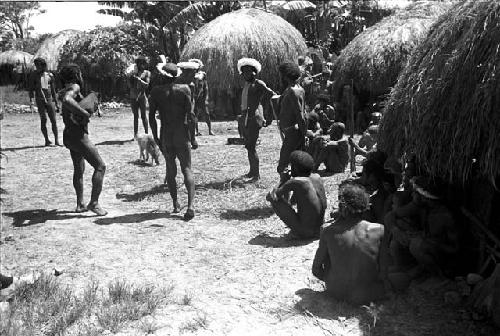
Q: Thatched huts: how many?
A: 5